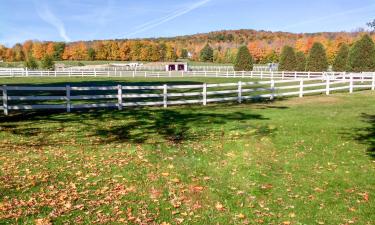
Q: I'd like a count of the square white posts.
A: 11